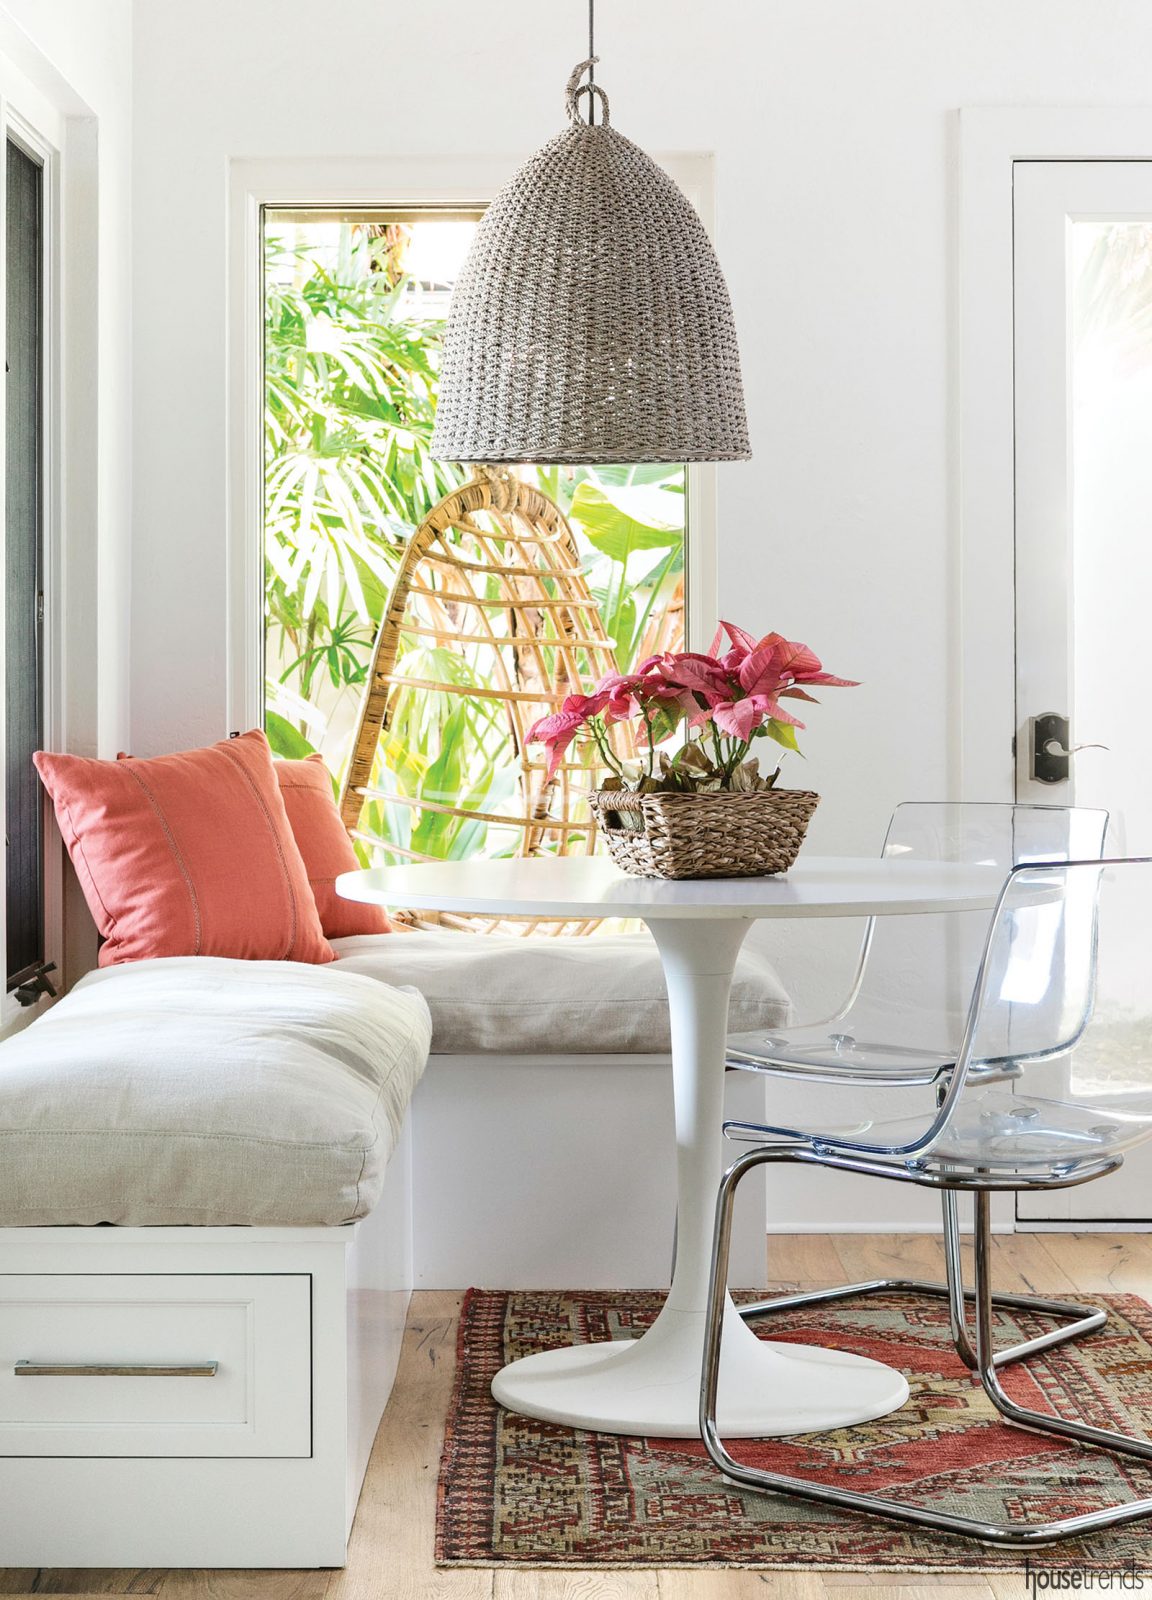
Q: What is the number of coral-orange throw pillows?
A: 2